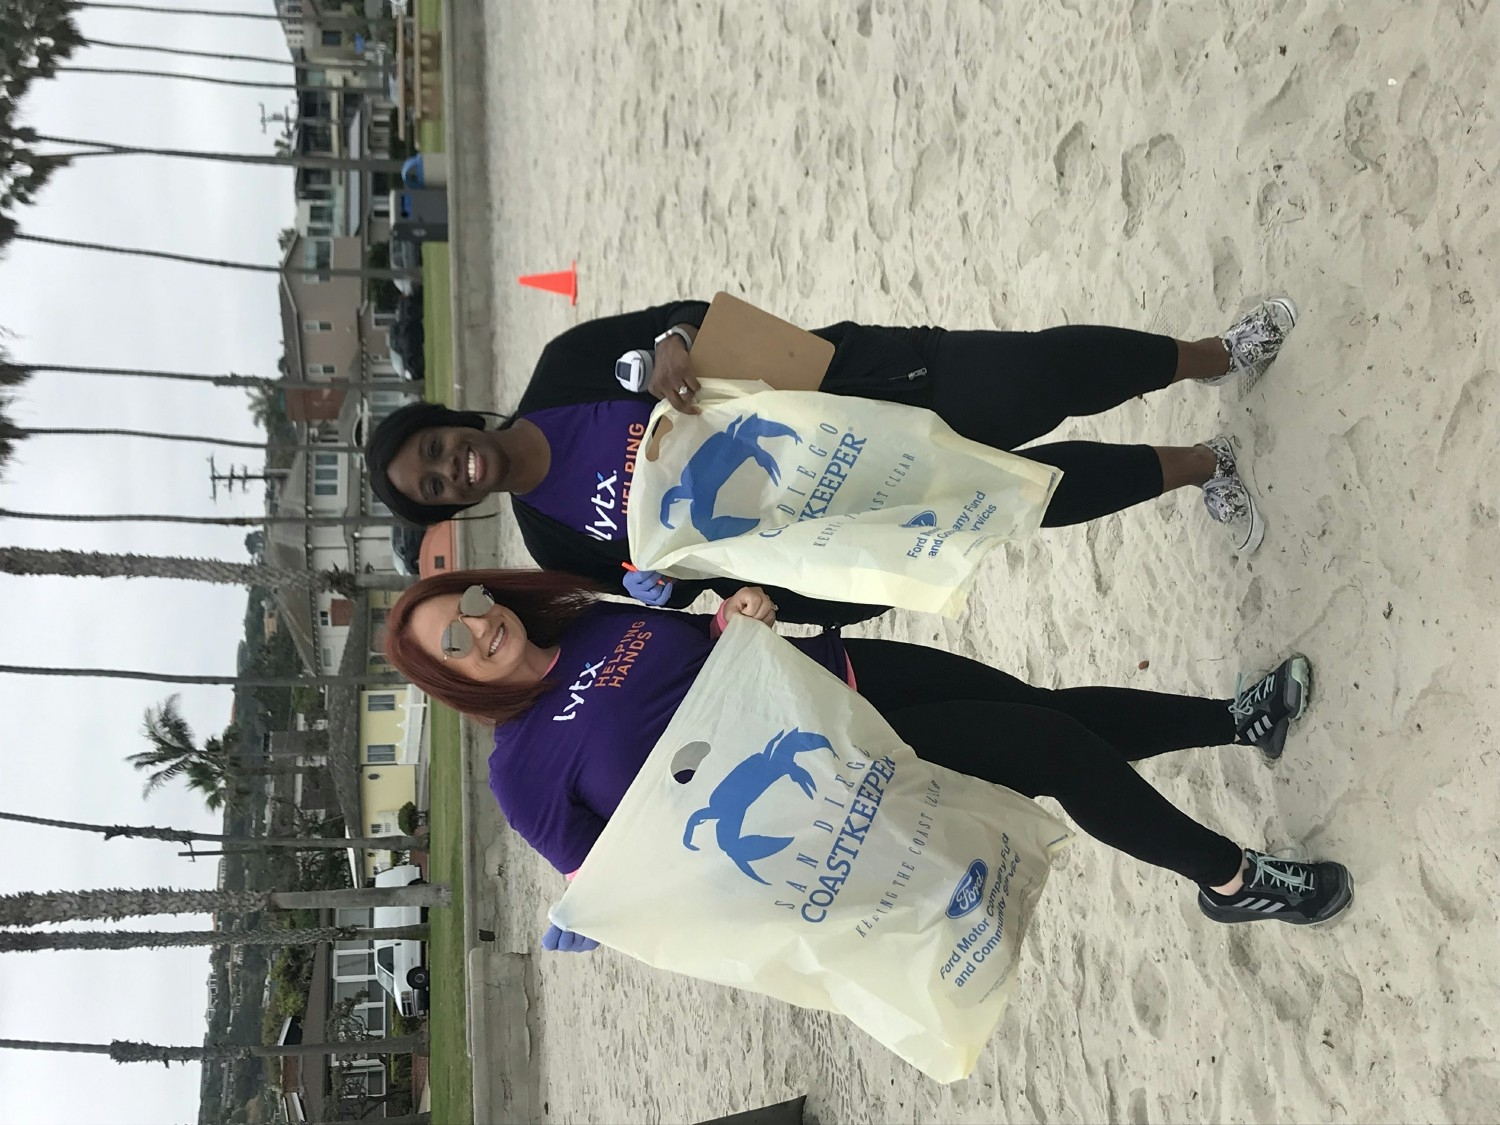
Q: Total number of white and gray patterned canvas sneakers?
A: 2